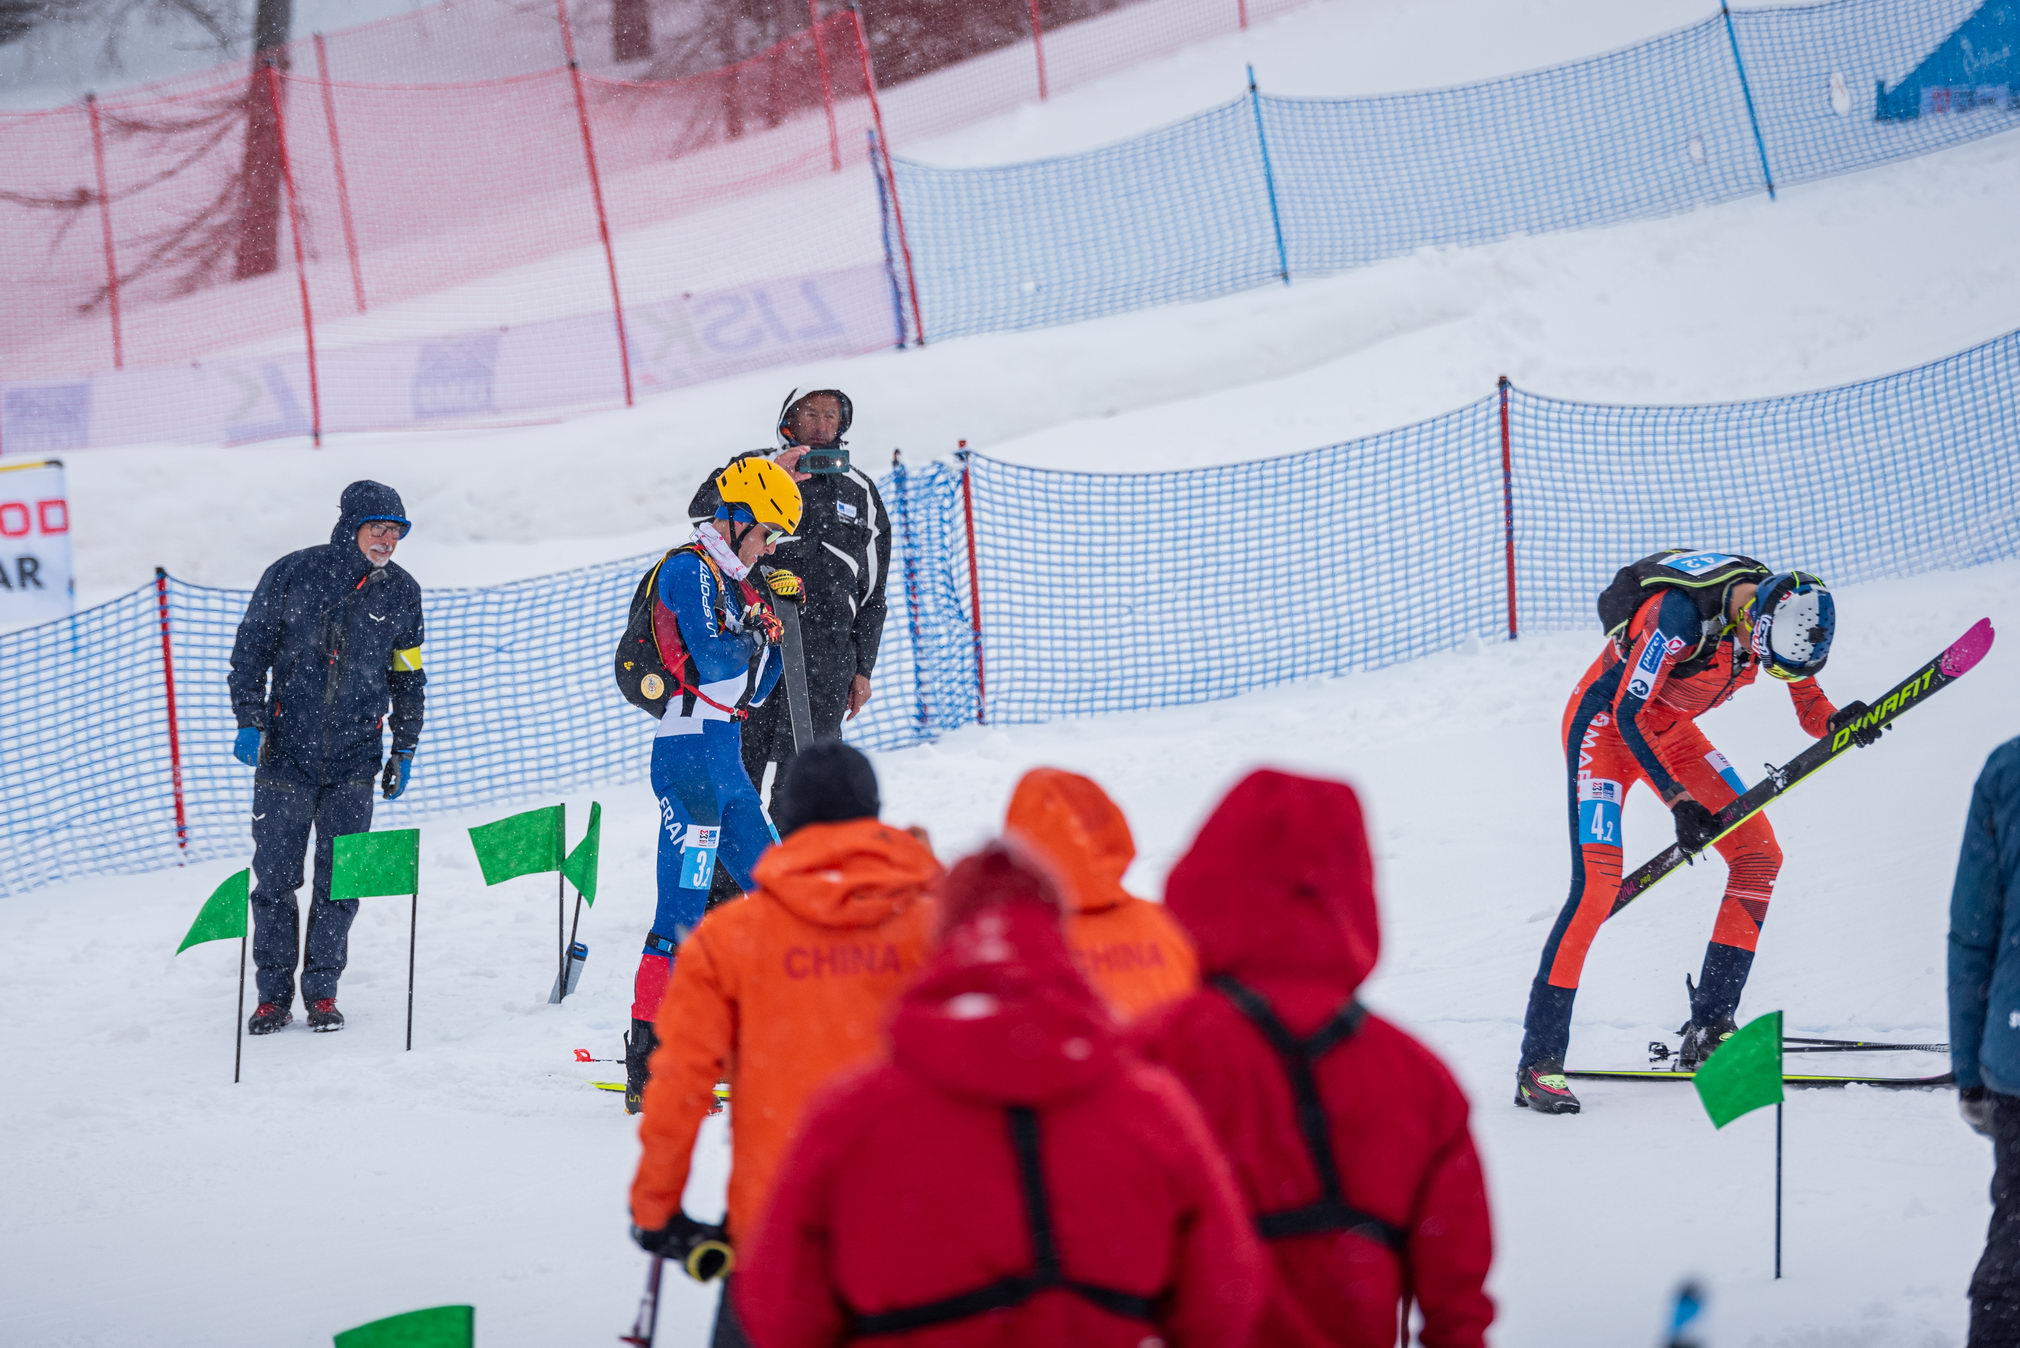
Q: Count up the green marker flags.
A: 6